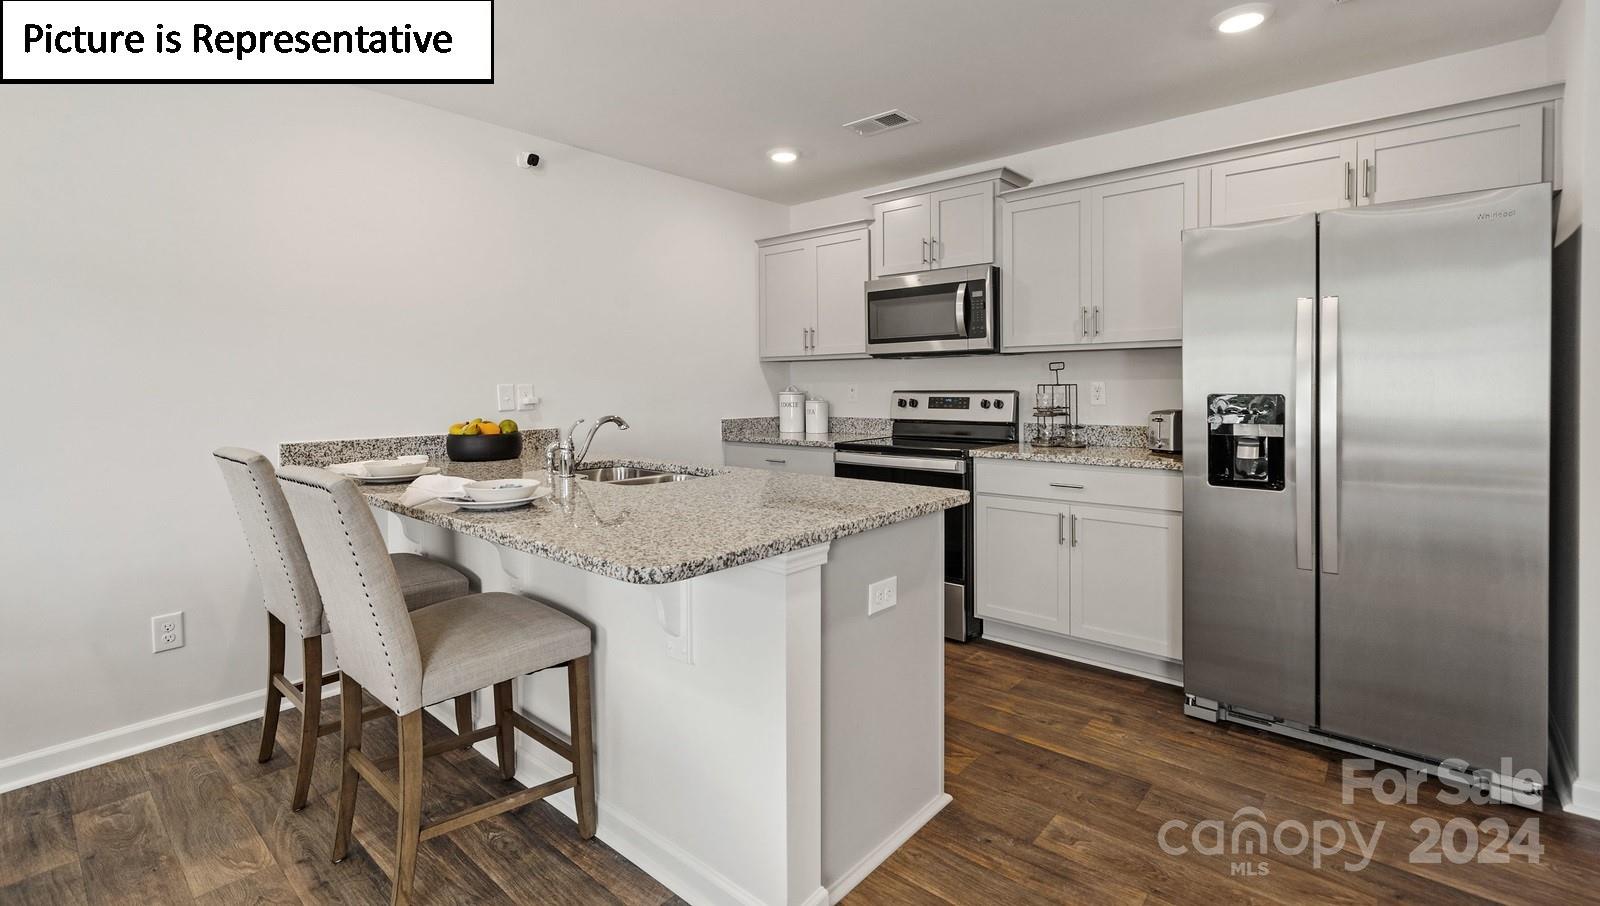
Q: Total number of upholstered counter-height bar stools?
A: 2